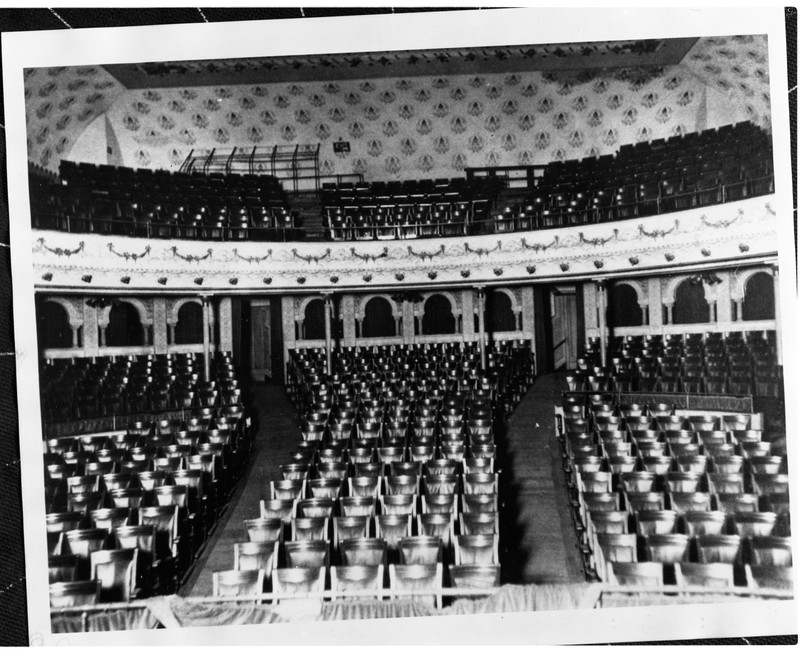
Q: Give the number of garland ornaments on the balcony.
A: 13